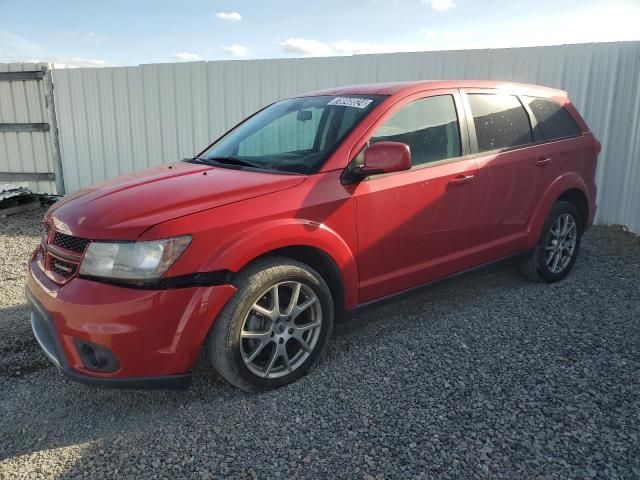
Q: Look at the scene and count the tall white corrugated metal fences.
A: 1